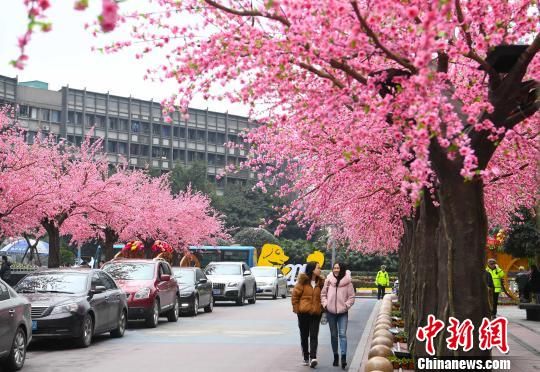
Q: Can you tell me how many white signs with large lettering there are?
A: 1